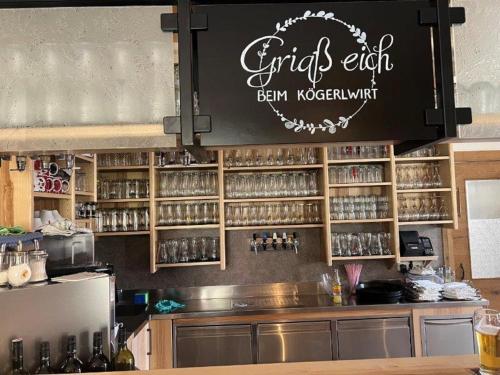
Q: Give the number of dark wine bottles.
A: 4